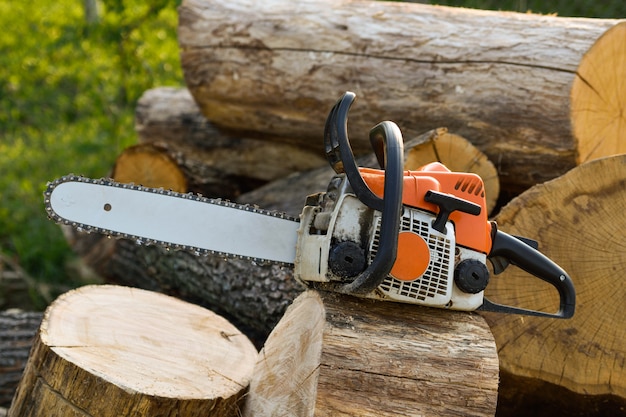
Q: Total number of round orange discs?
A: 1